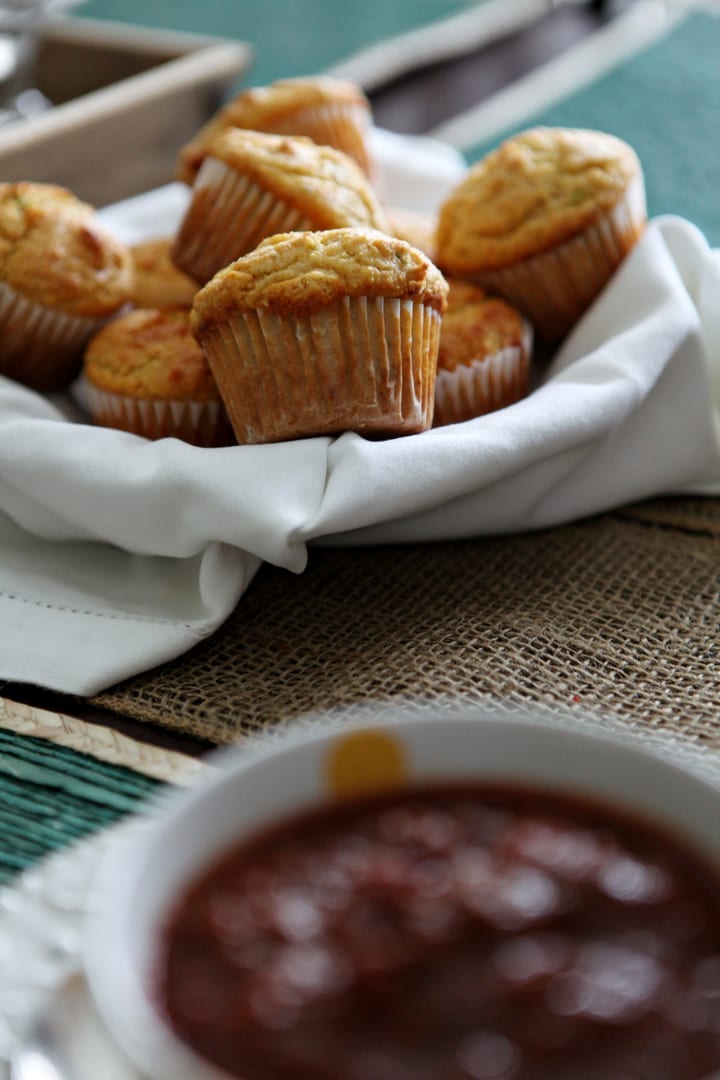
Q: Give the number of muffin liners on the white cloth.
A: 7